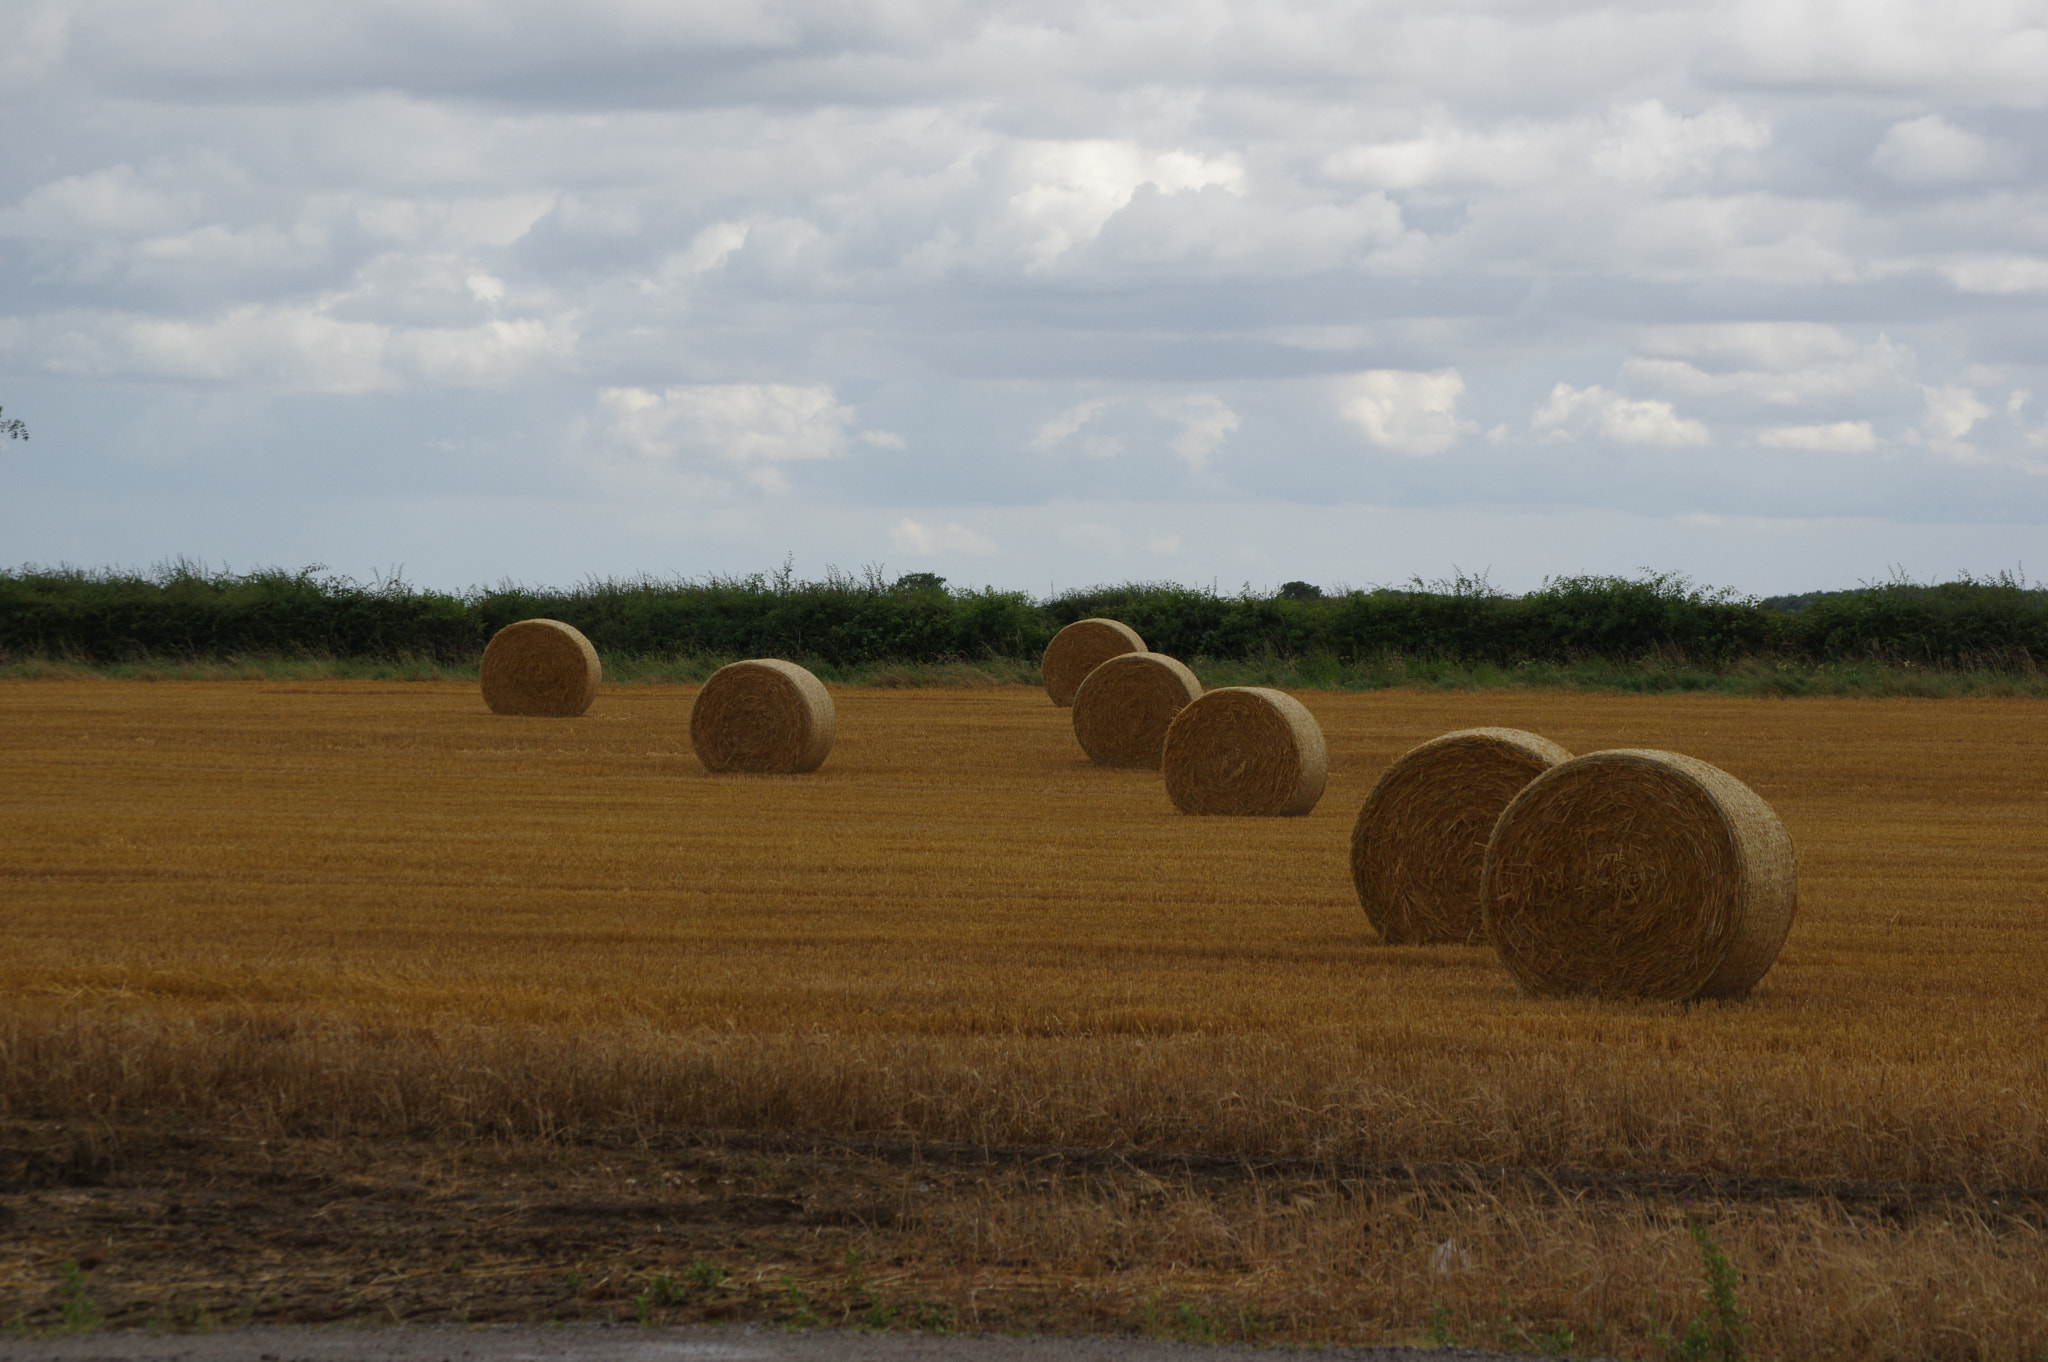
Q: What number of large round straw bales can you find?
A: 7